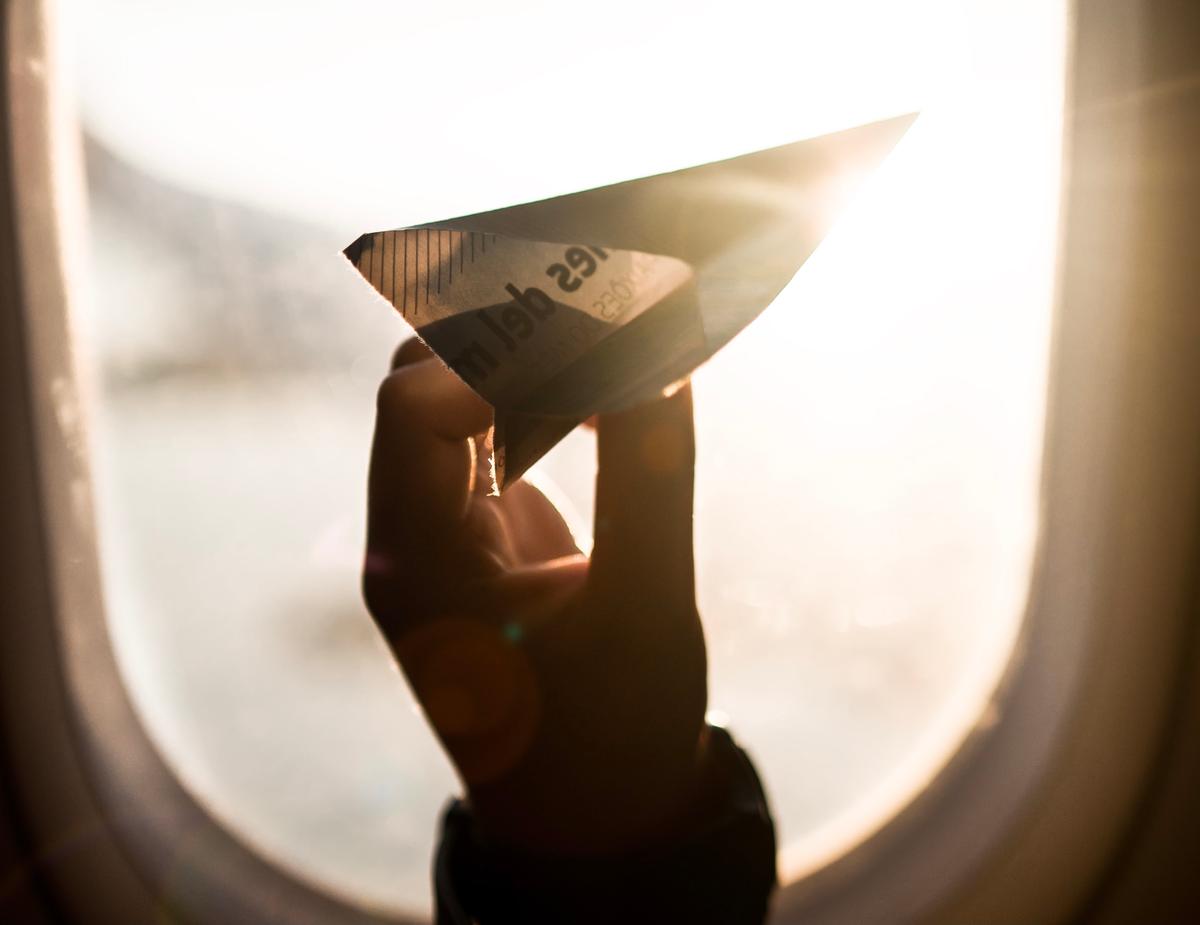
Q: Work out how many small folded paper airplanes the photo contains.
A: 1